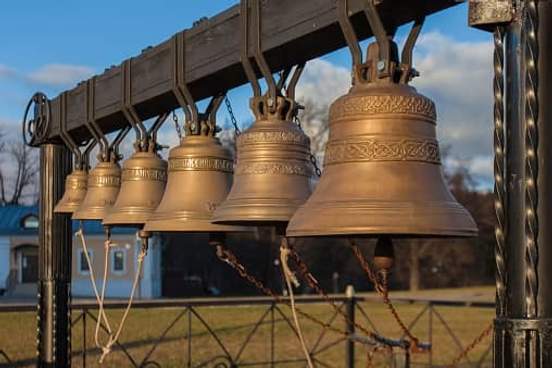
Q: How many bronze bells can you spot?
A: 6